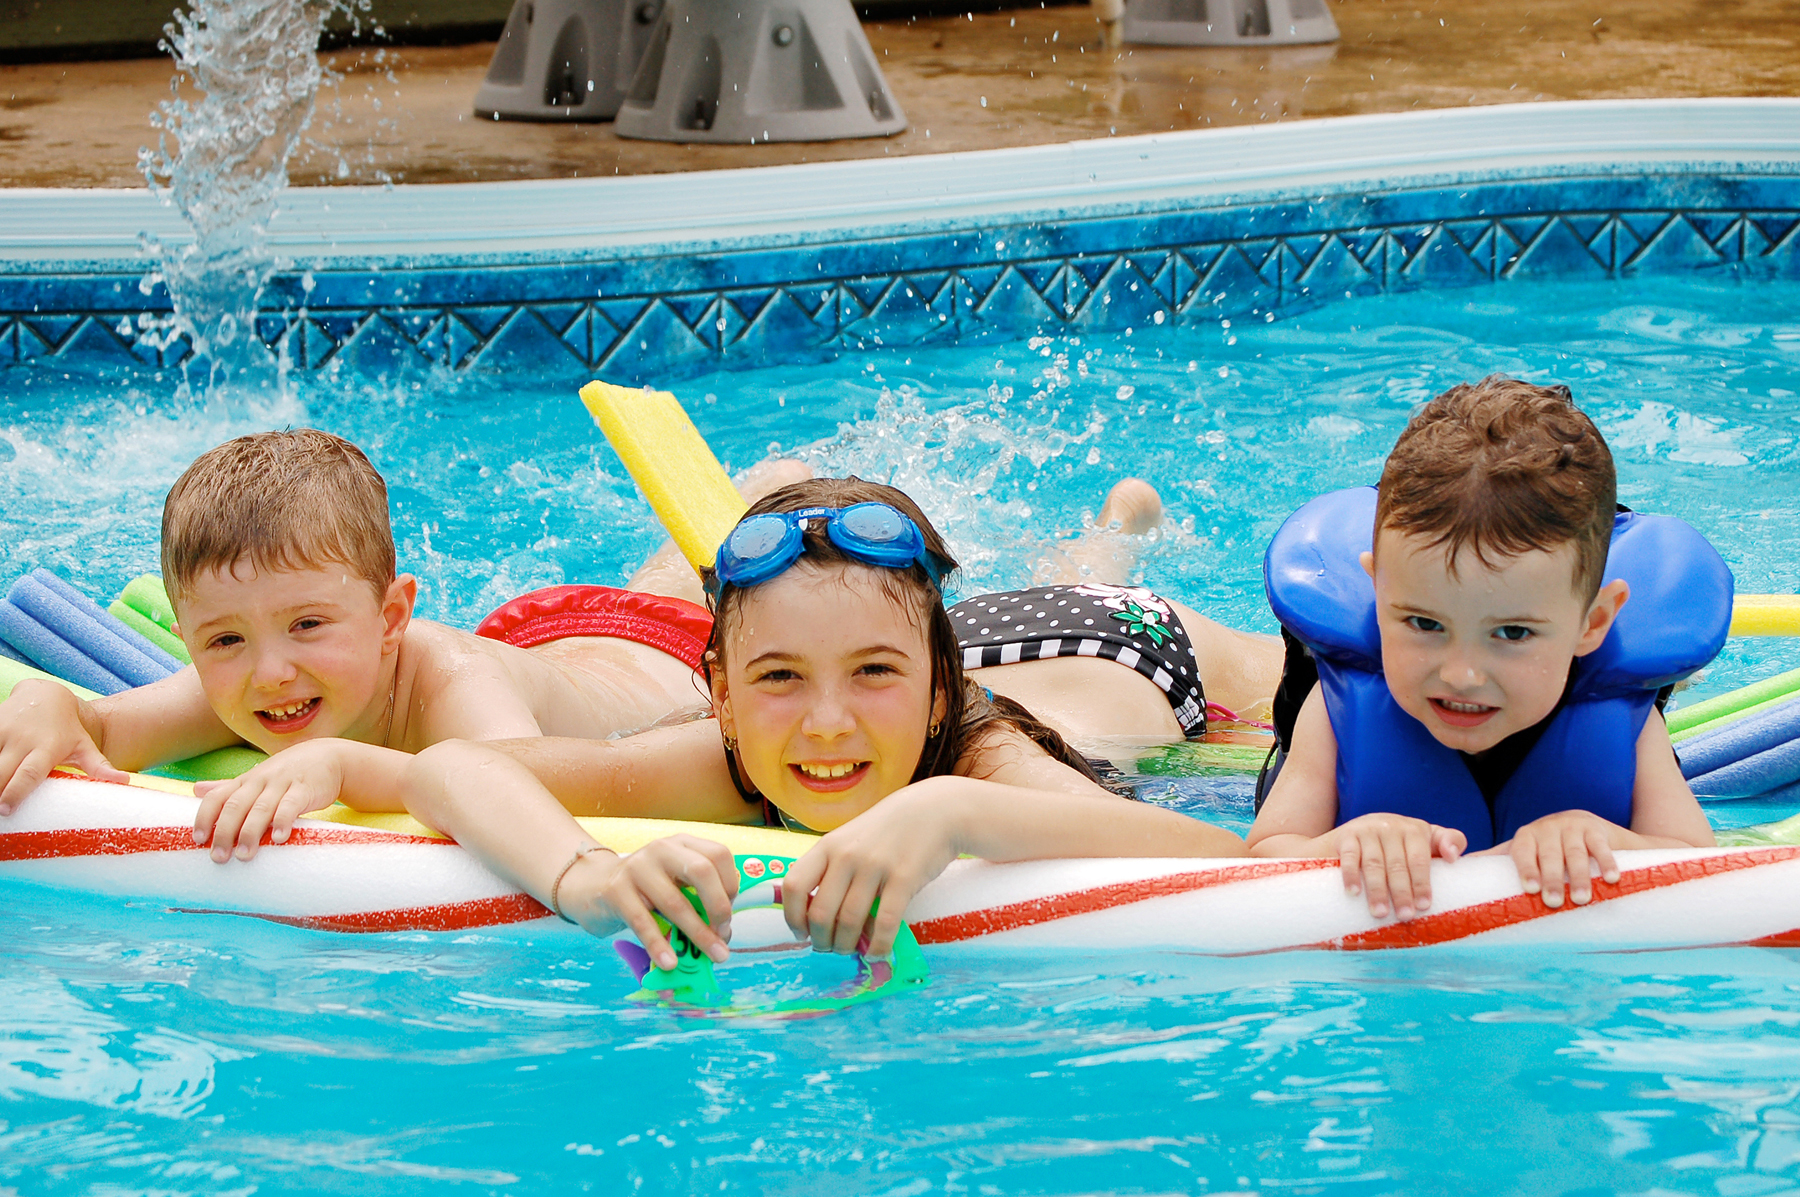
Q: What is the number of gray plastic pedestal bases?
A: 3